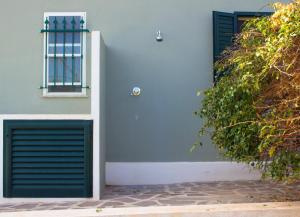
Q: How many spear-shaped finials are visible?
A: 5